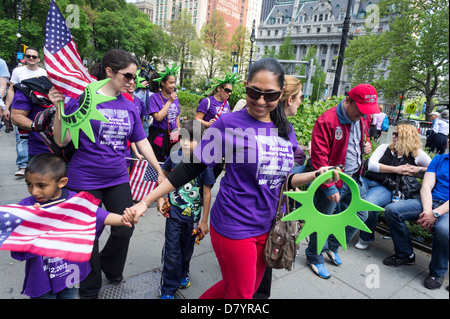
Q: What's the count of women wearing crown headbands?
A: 3